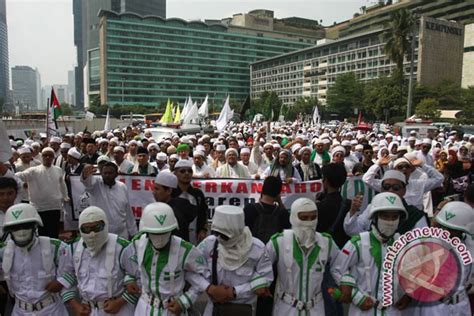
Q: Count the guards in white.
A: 7